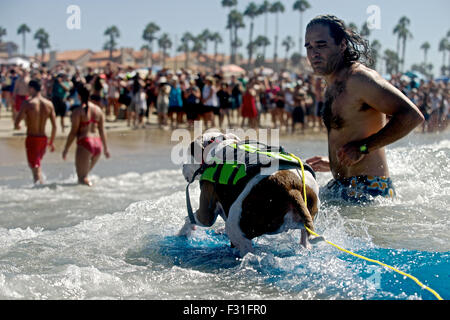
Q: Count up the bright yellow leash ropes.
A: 1